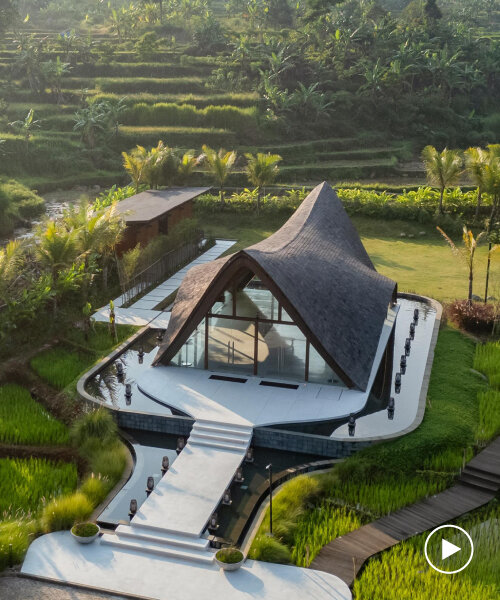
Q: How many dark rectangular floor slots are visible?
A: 2